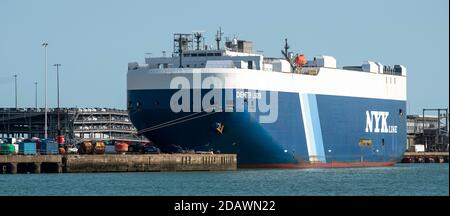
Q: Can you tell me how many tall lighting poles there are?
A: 4